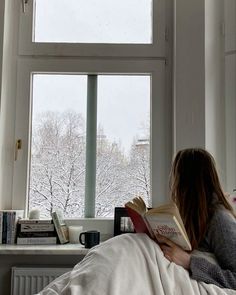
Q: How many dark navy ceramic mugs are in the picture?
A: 1